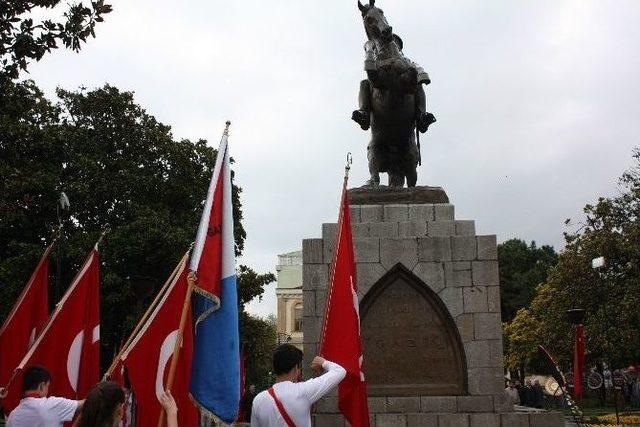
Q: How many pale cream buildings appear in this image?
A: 1